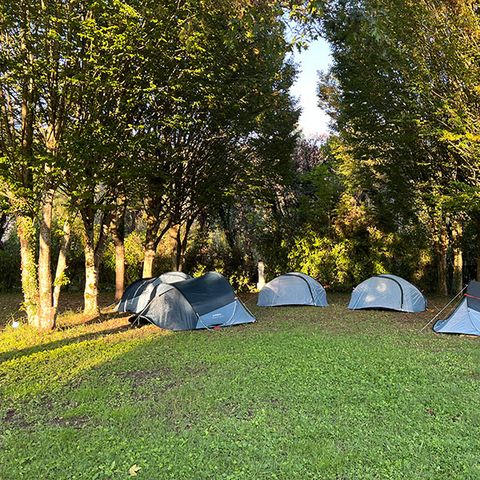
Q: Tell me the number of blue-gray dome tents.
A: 2